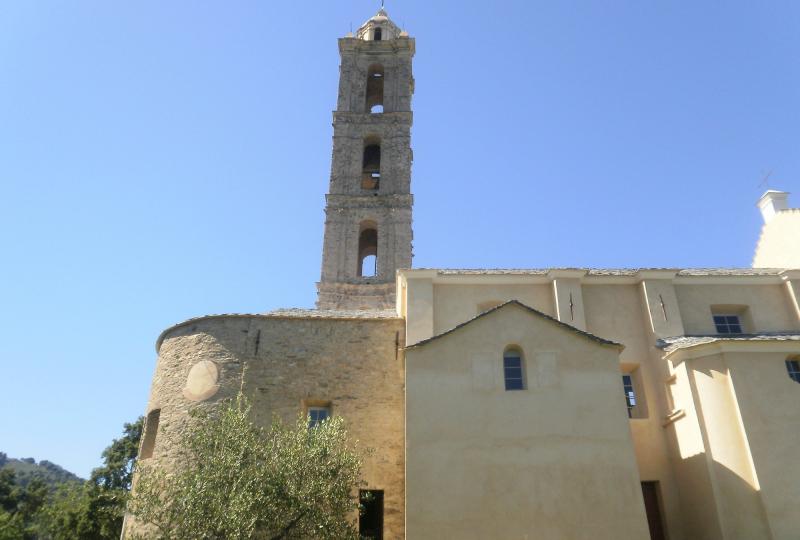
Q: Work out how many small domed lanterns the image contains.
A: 1